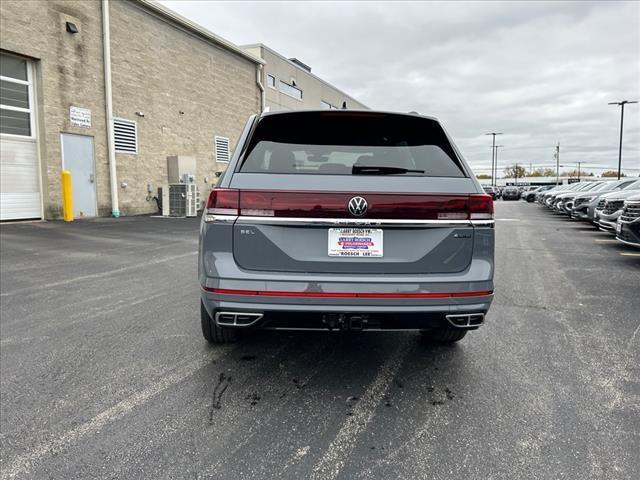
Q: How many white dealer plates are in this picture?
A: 1